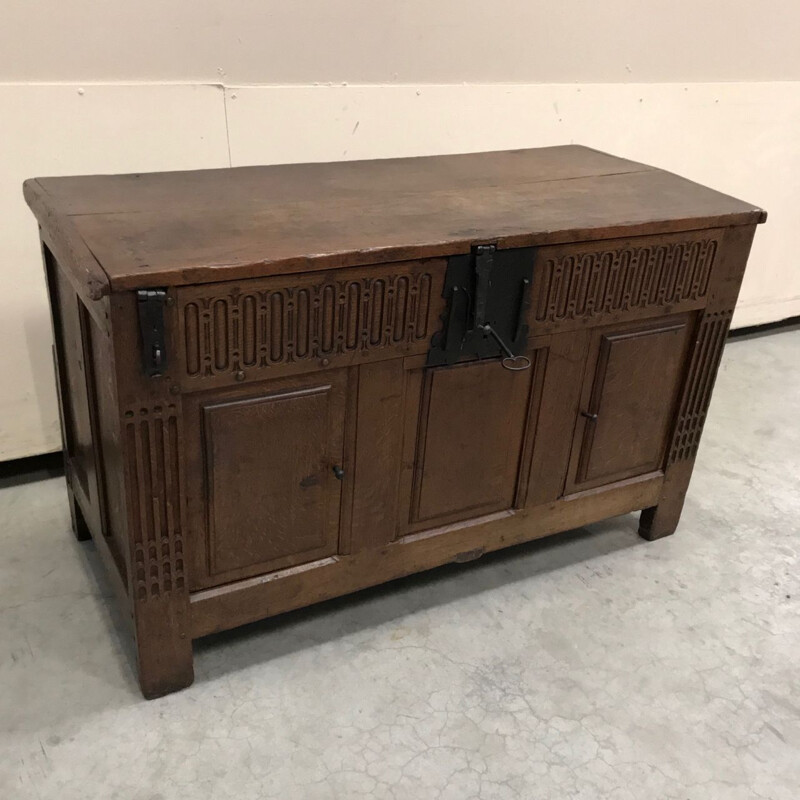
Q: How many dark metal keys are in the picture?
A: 1